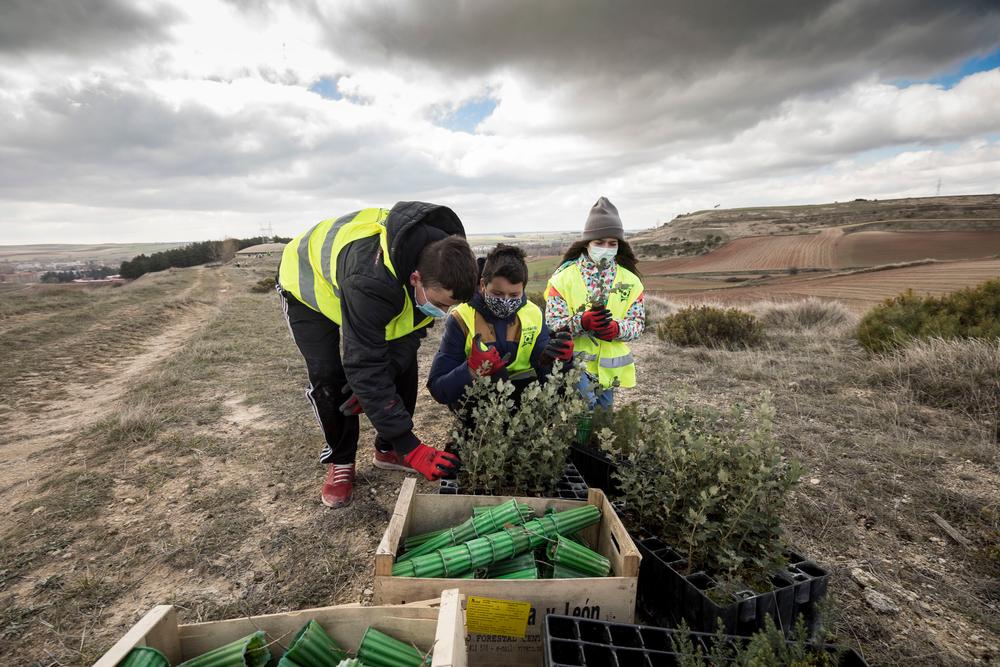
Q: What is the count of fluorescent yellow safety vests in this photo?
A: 3